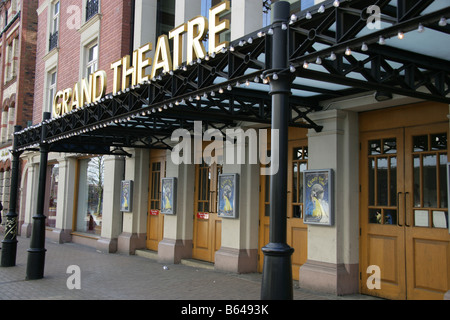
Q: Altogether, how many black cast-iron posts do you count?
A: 3